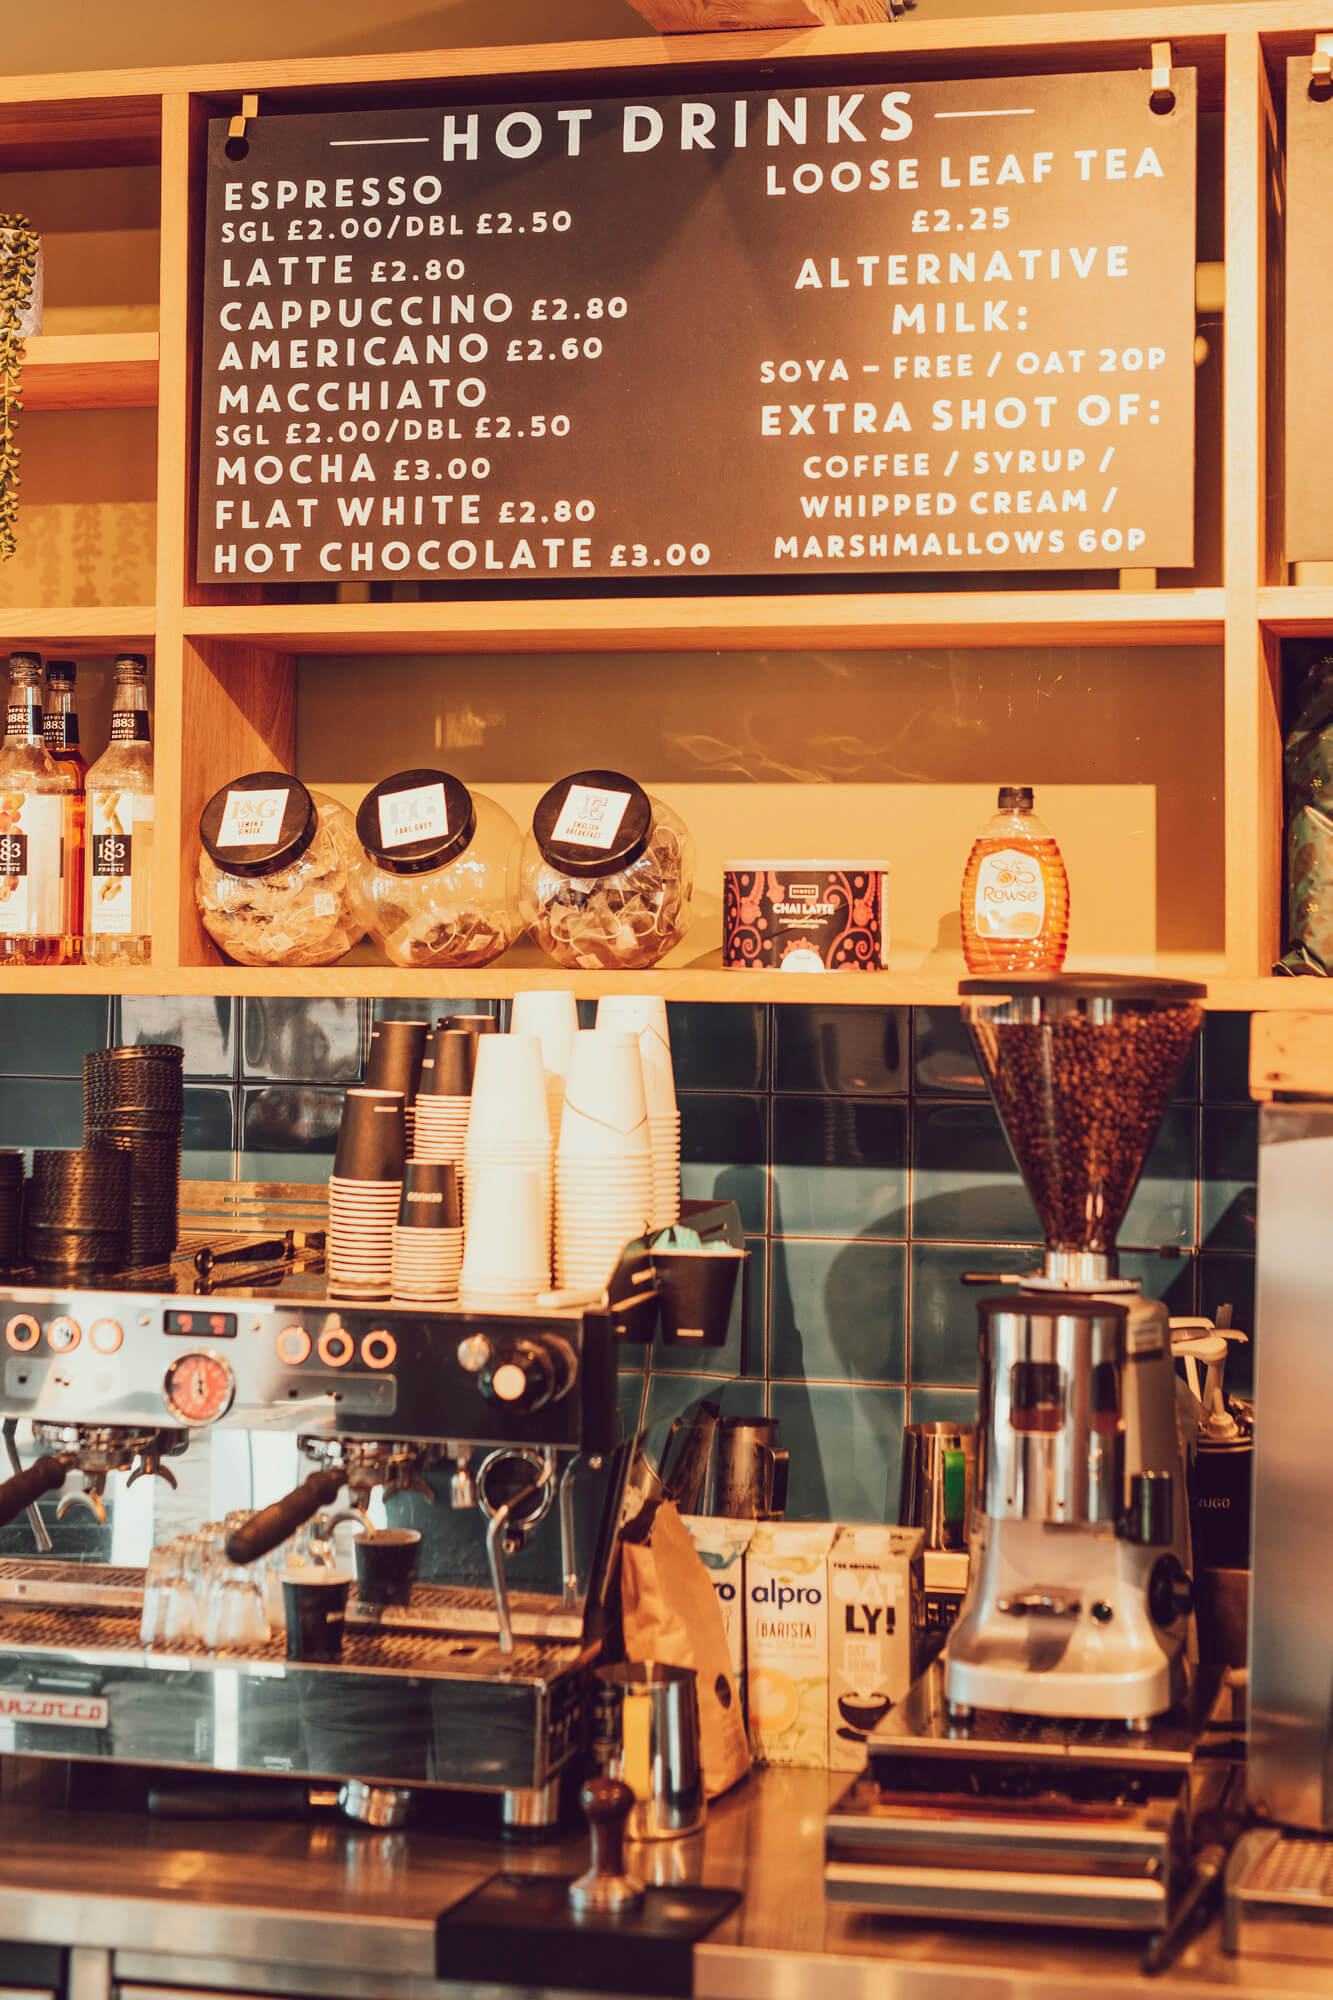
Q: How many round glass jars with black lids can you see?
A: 3